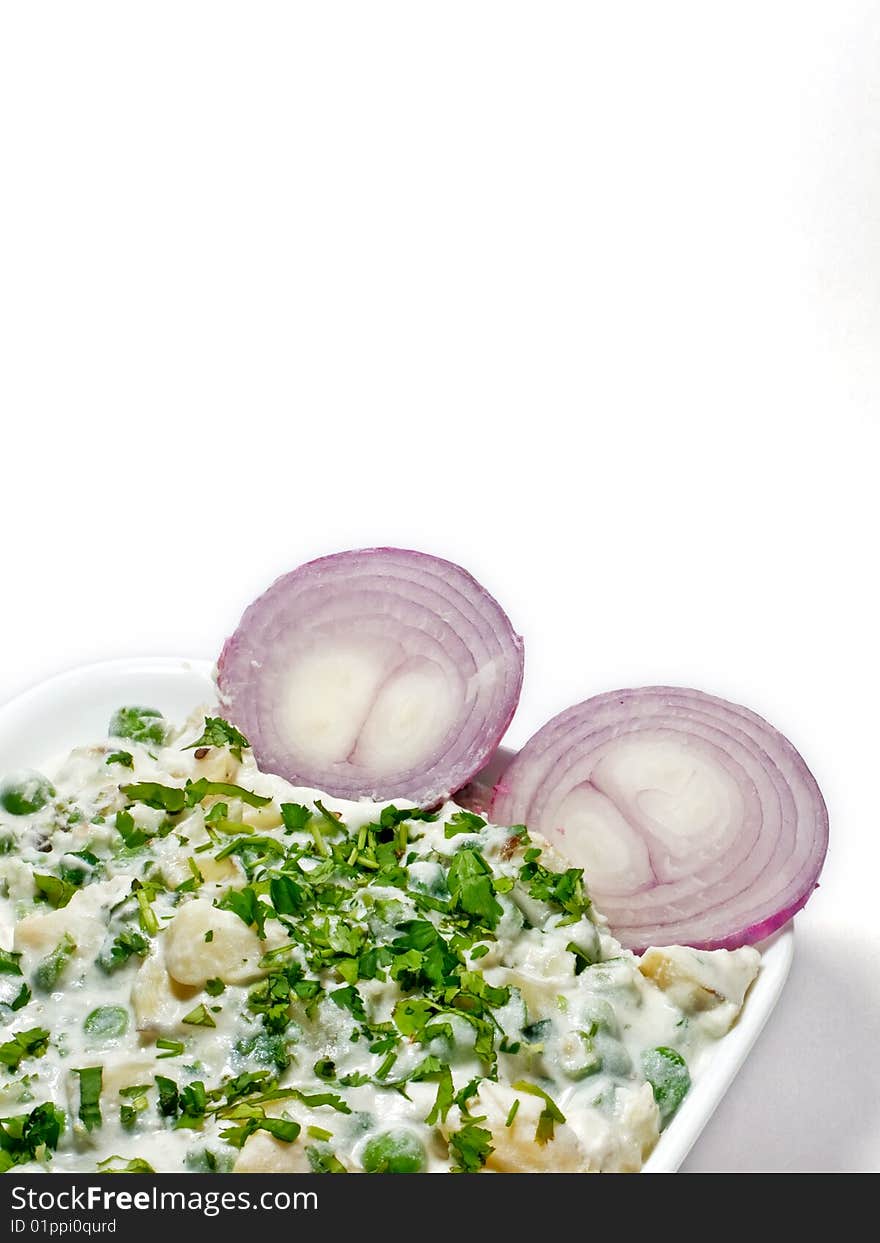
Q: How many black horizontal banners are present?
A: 1